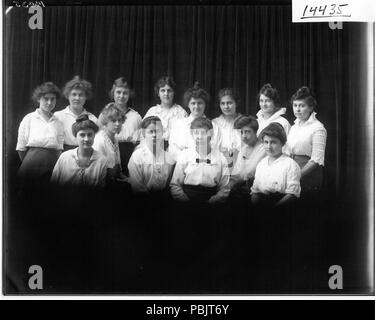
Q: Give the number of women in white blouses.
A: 14